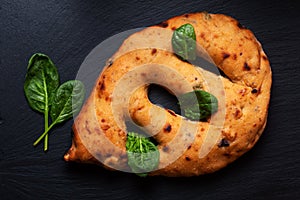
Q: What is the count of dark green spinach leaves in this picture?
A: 5